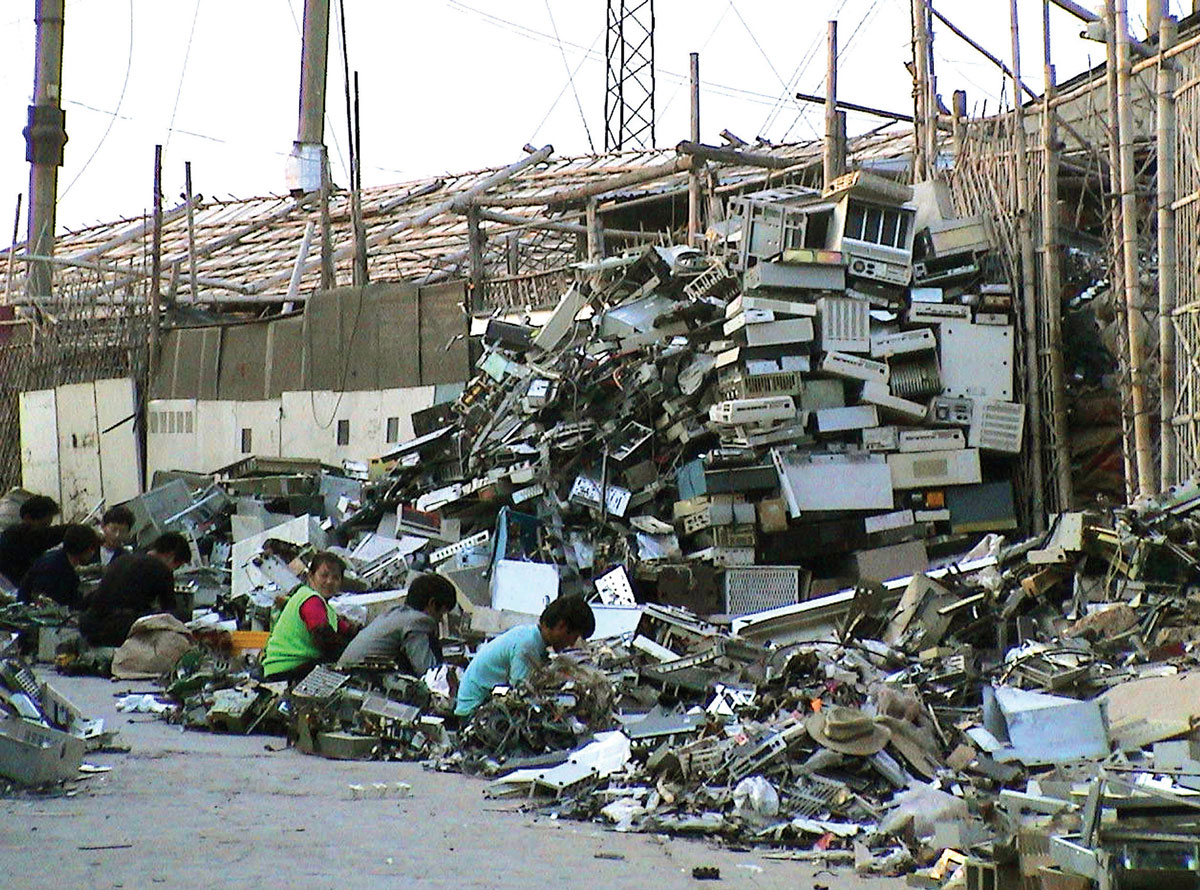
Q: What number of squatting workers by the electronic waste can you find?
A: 7